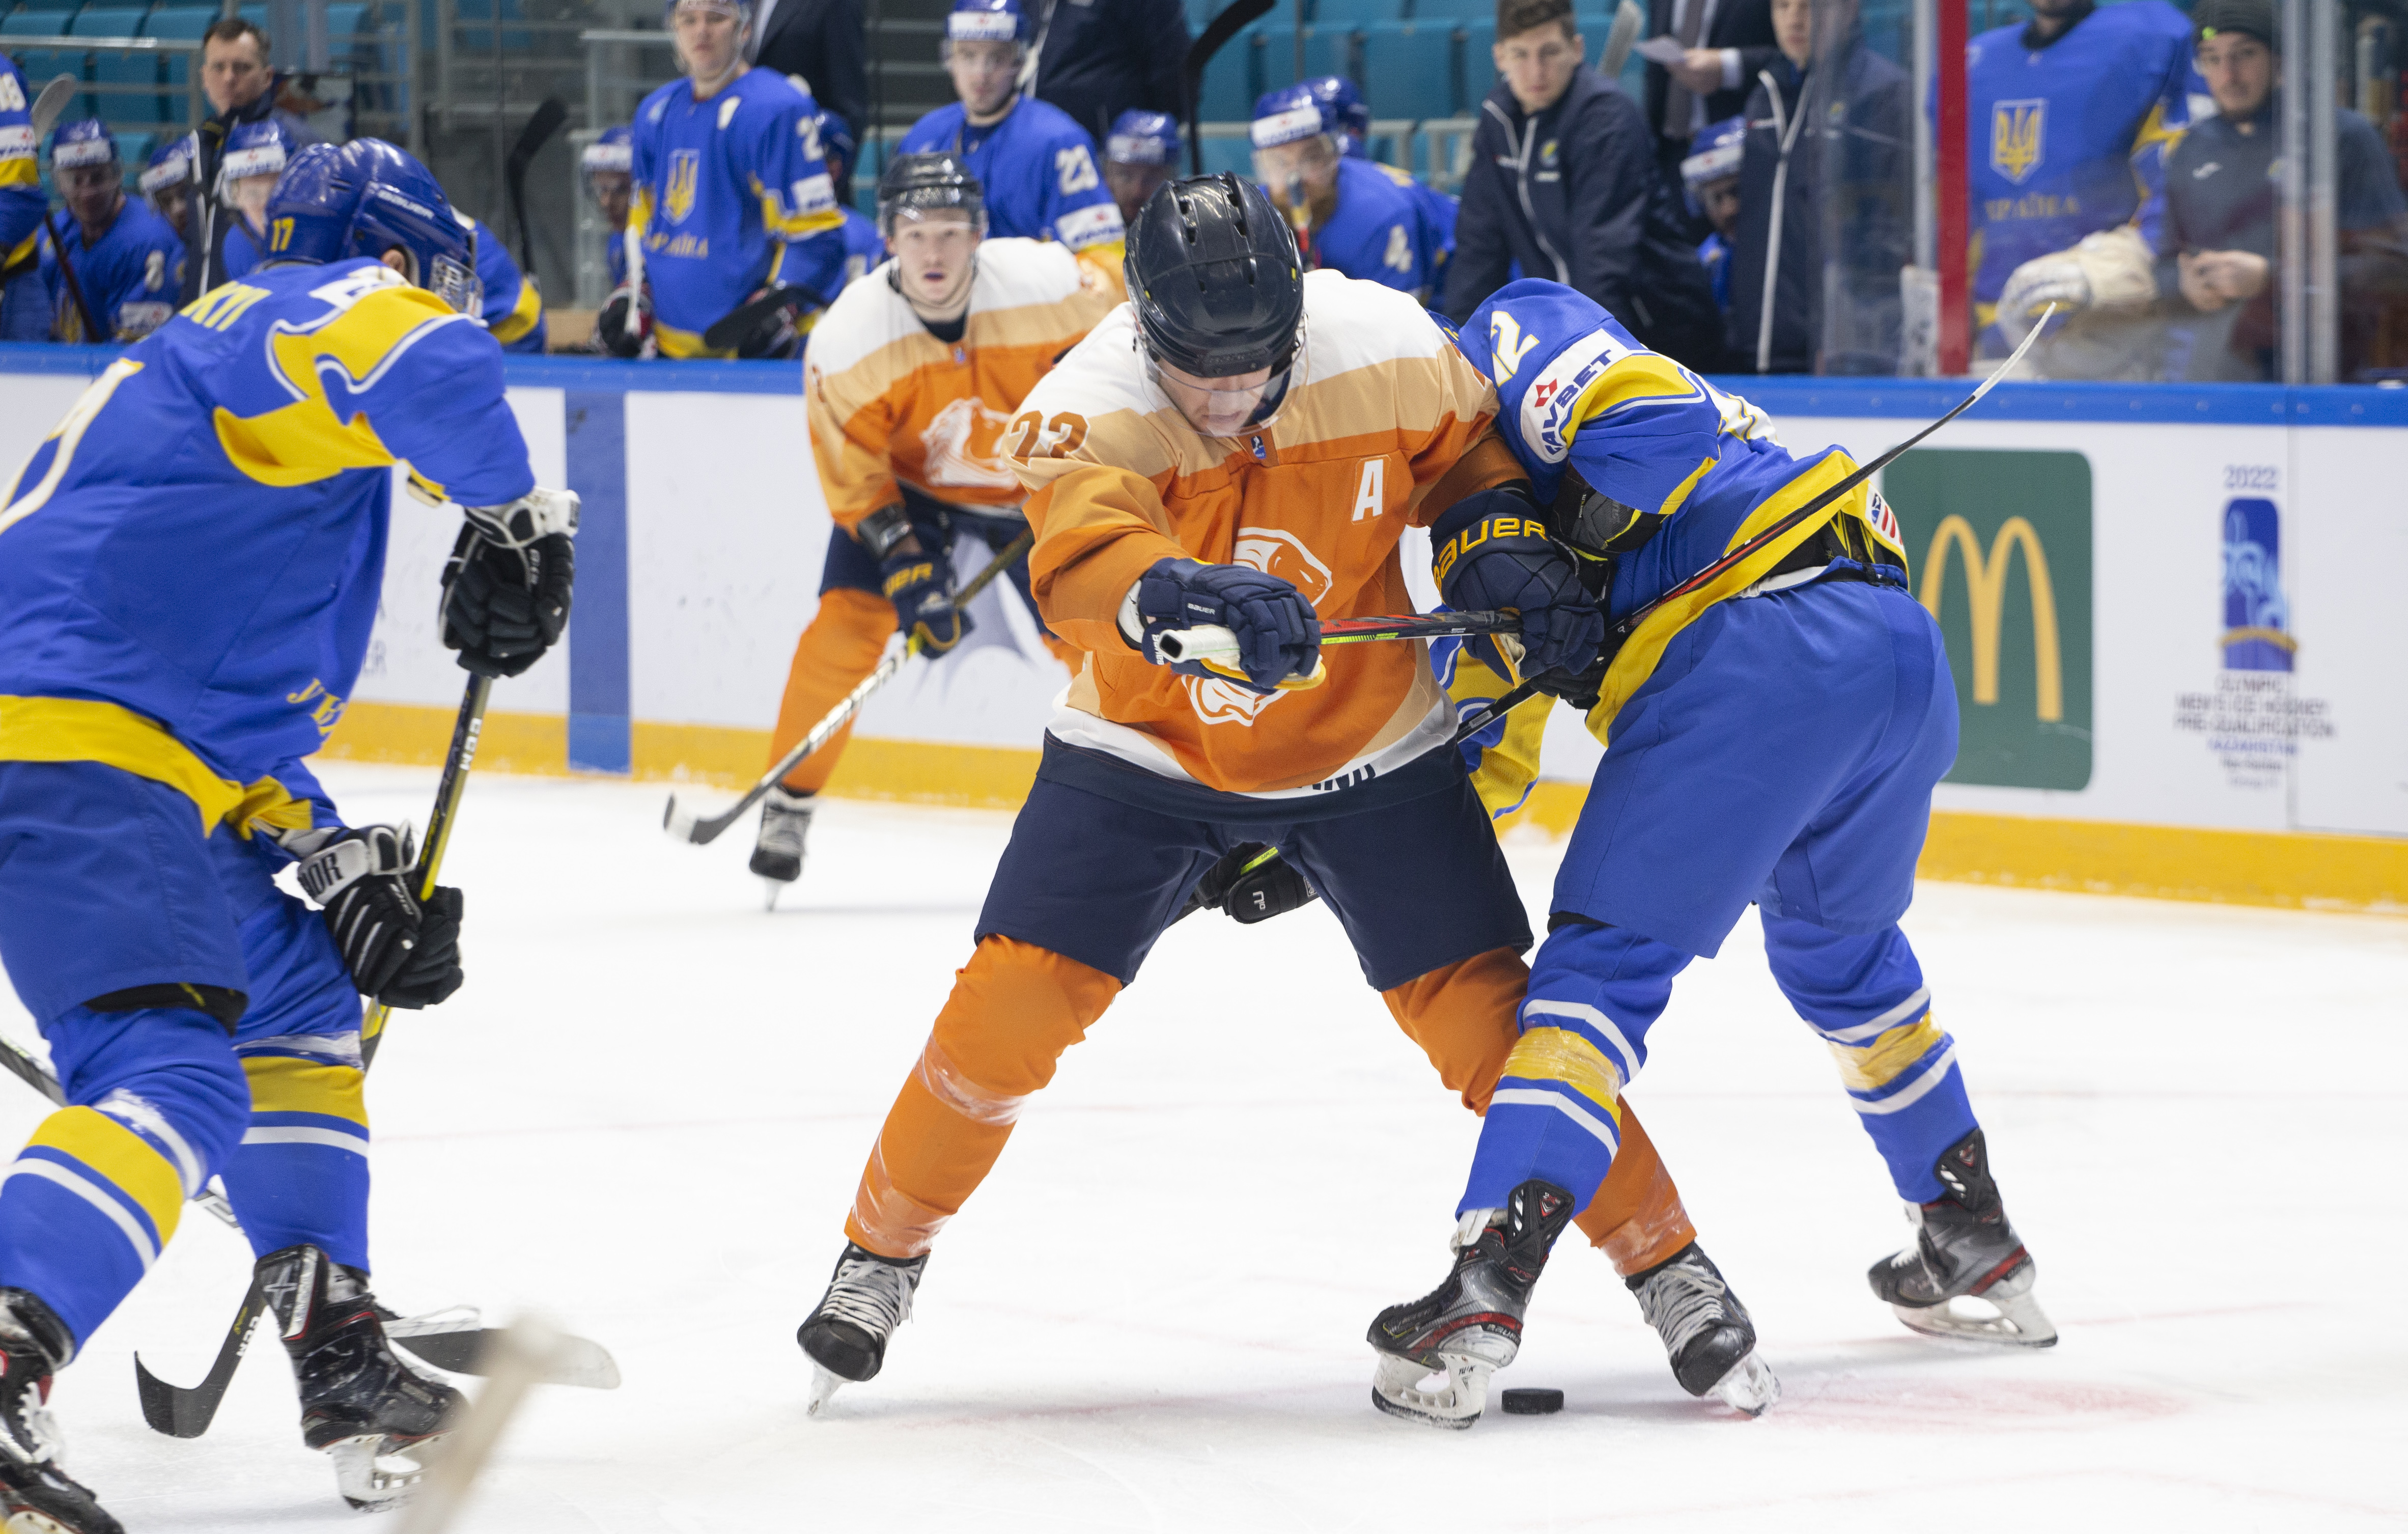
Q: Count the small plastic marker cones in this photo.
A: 0